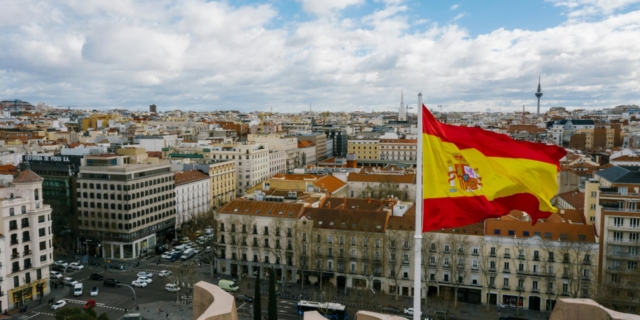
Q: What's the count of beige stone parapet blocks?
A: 4